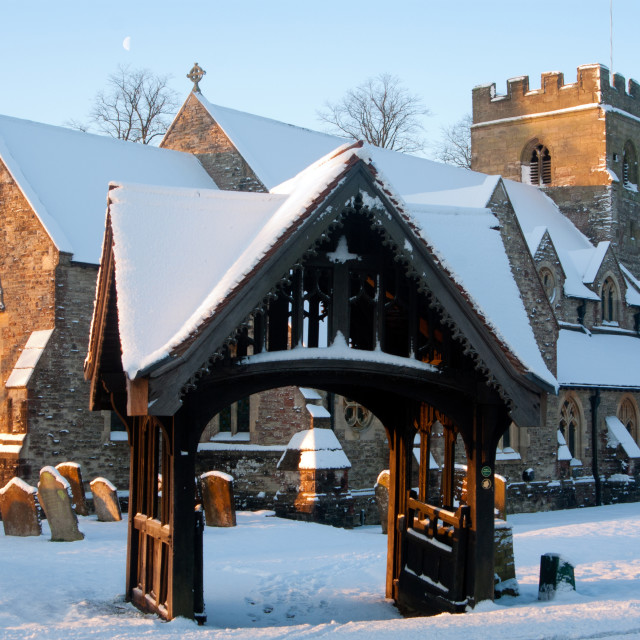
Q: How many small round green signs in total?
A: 1